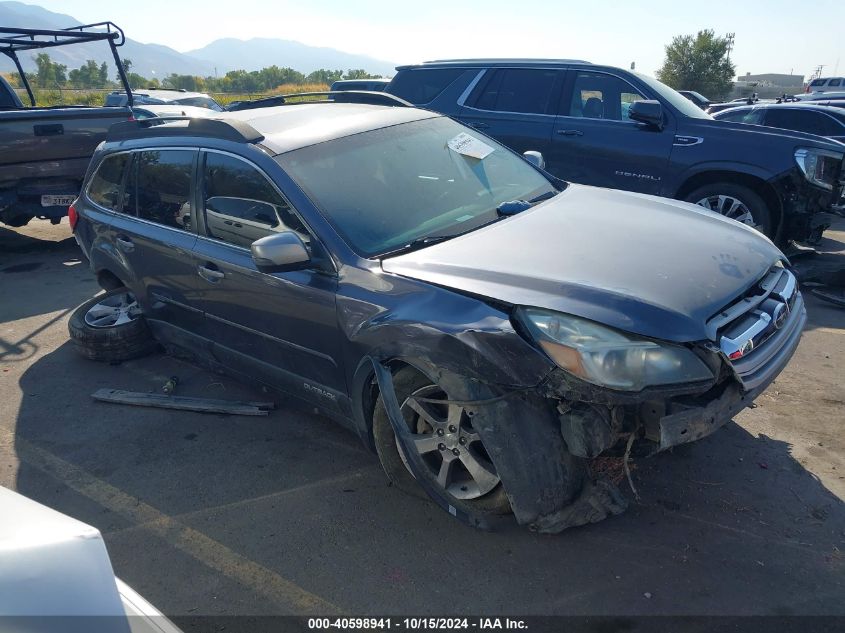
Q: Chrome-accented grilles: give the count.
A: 1